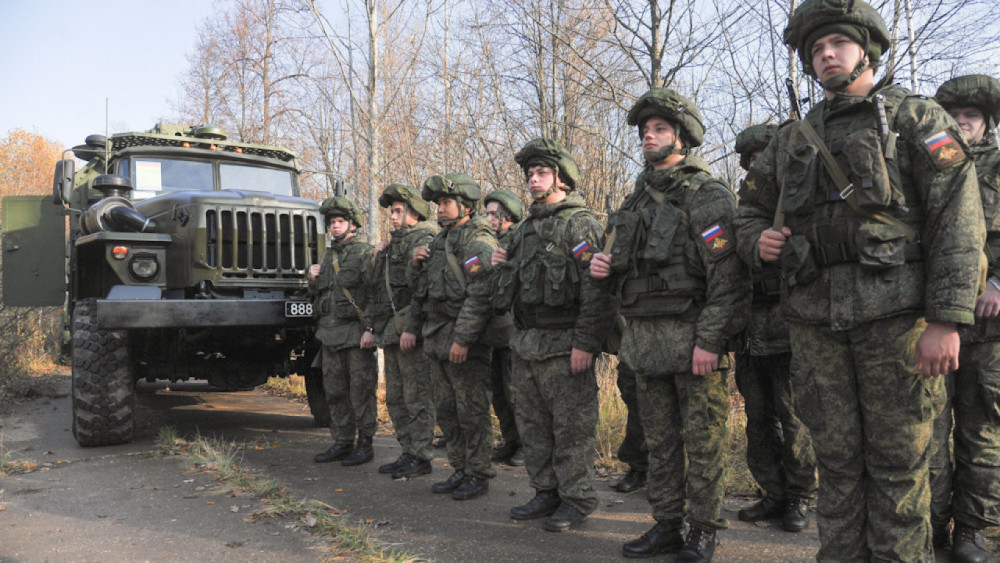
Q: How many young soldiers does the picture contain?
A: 9